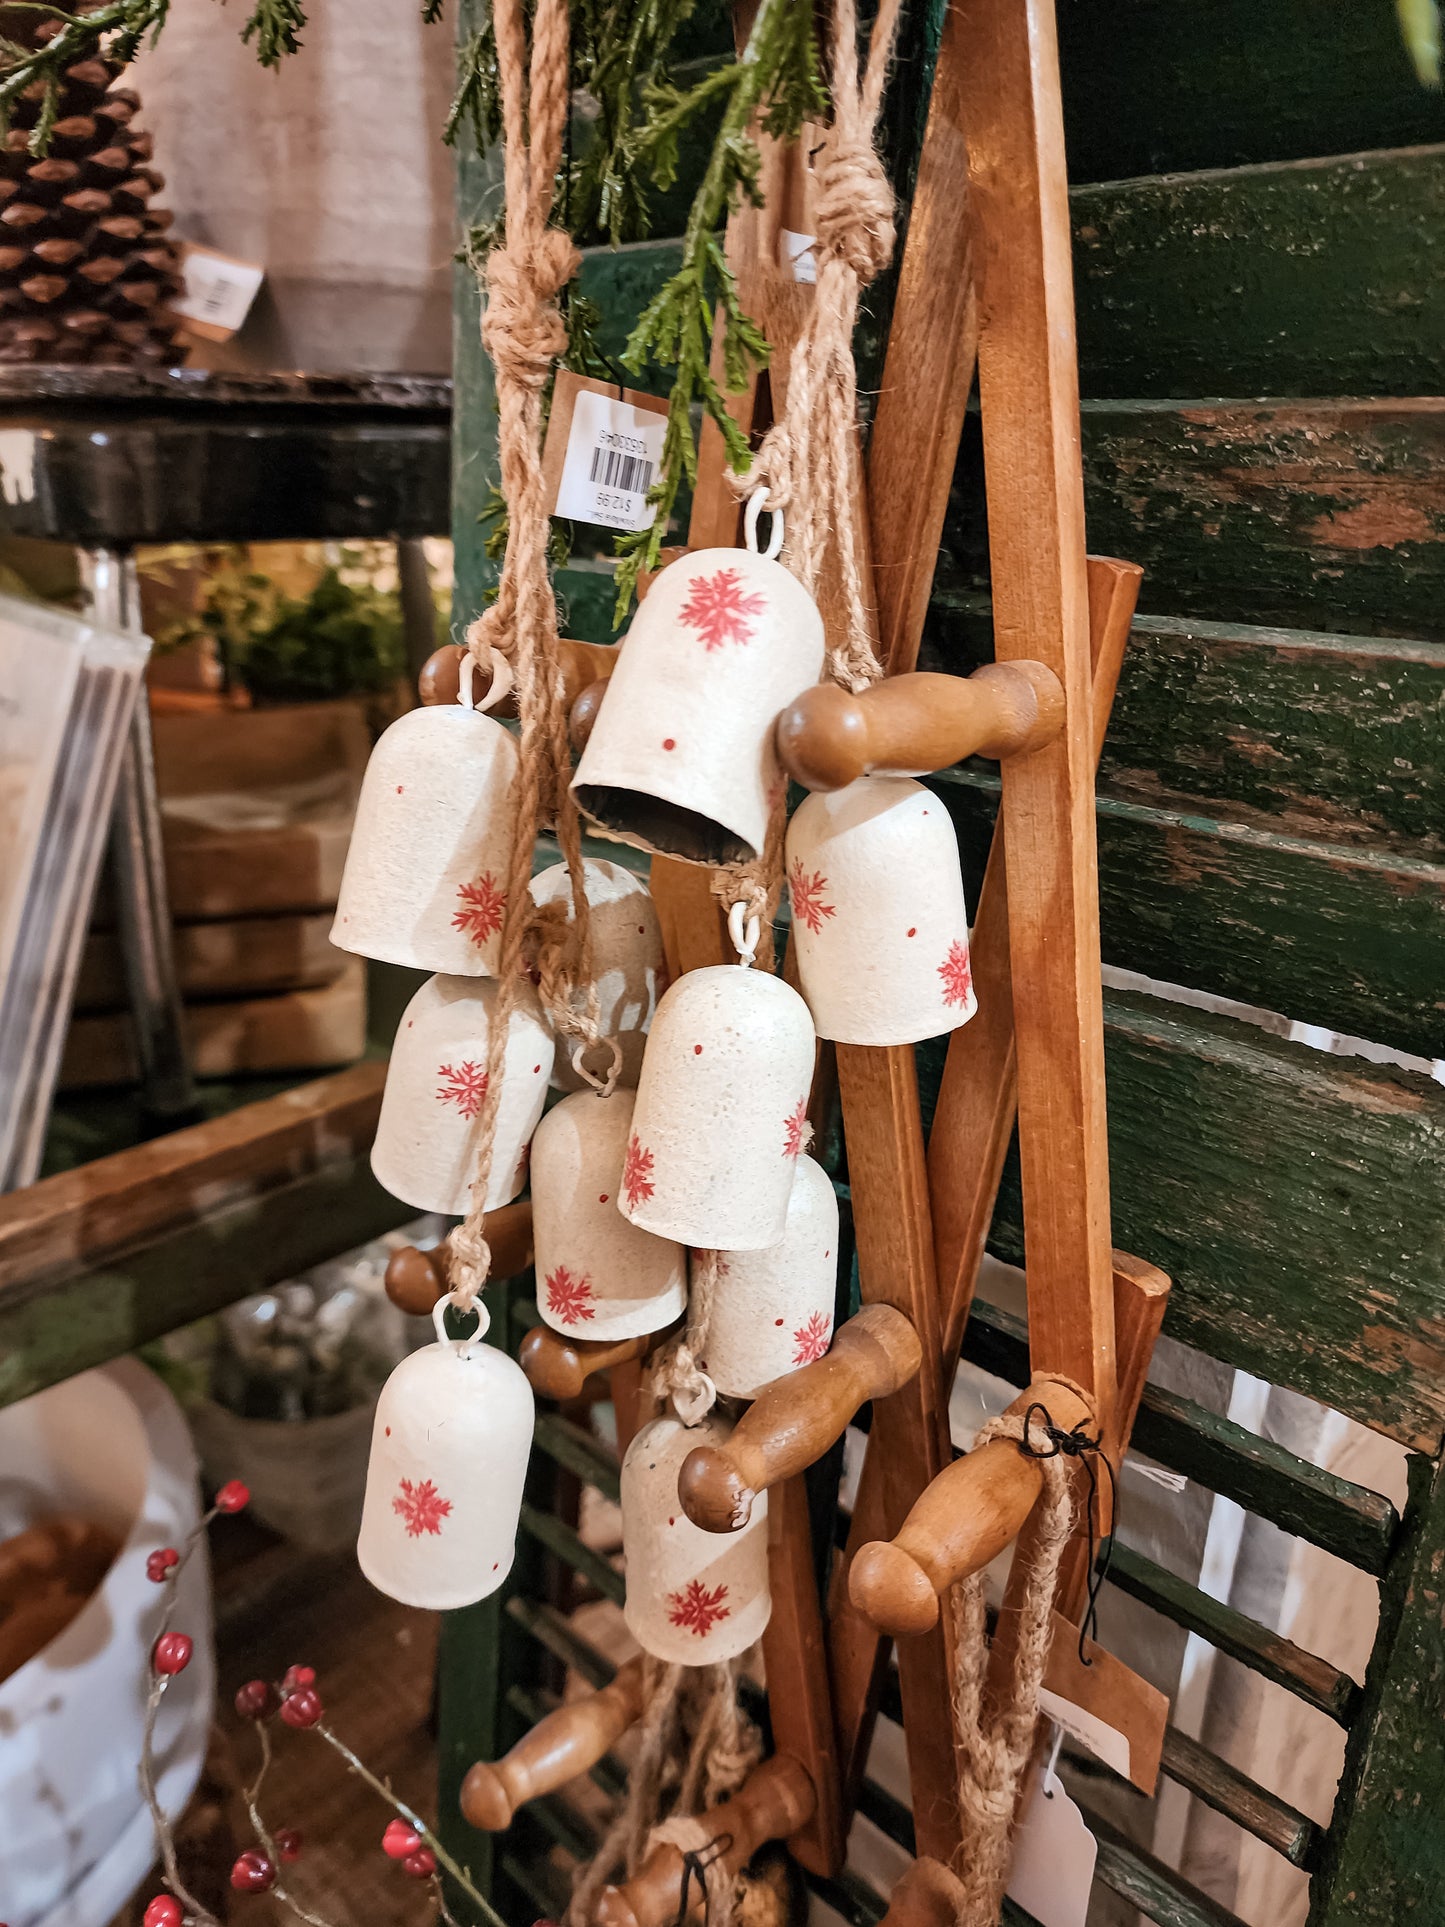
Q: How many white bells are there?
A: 10